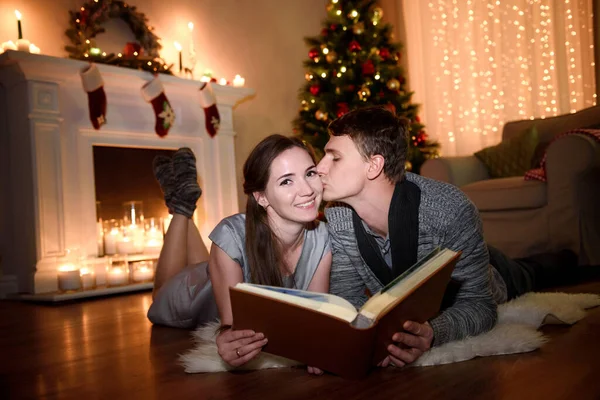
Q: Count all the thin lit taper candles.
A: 3